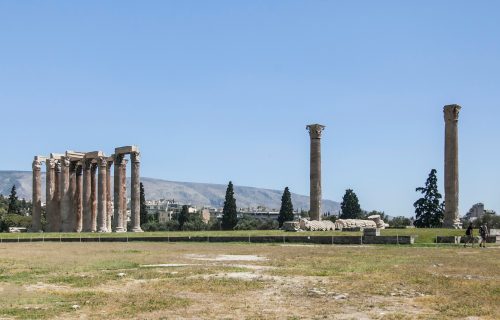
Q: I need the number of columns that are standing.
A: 15